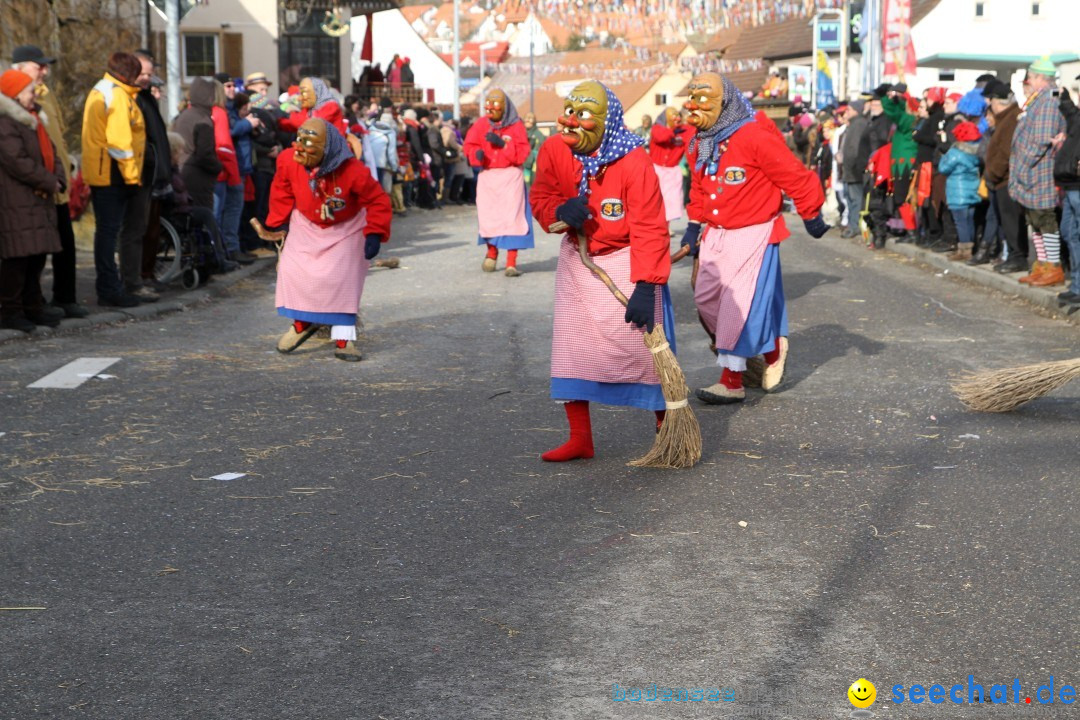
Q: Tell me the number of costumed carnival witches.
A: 6